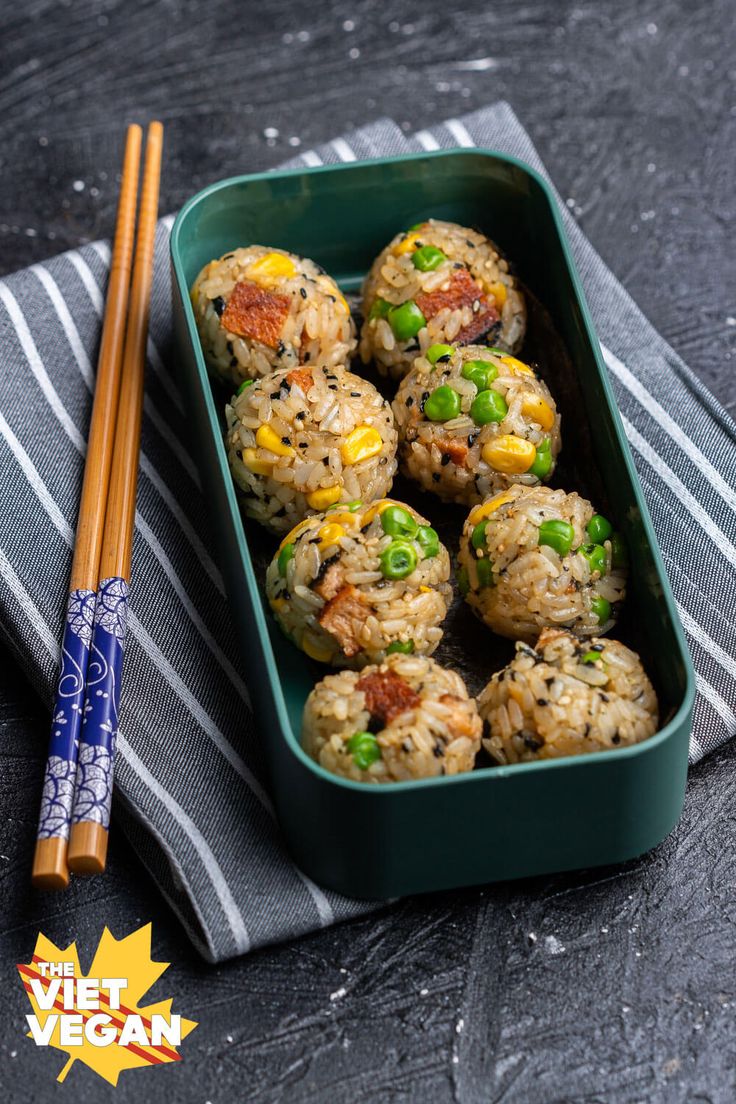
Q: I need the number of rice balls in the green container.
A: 8